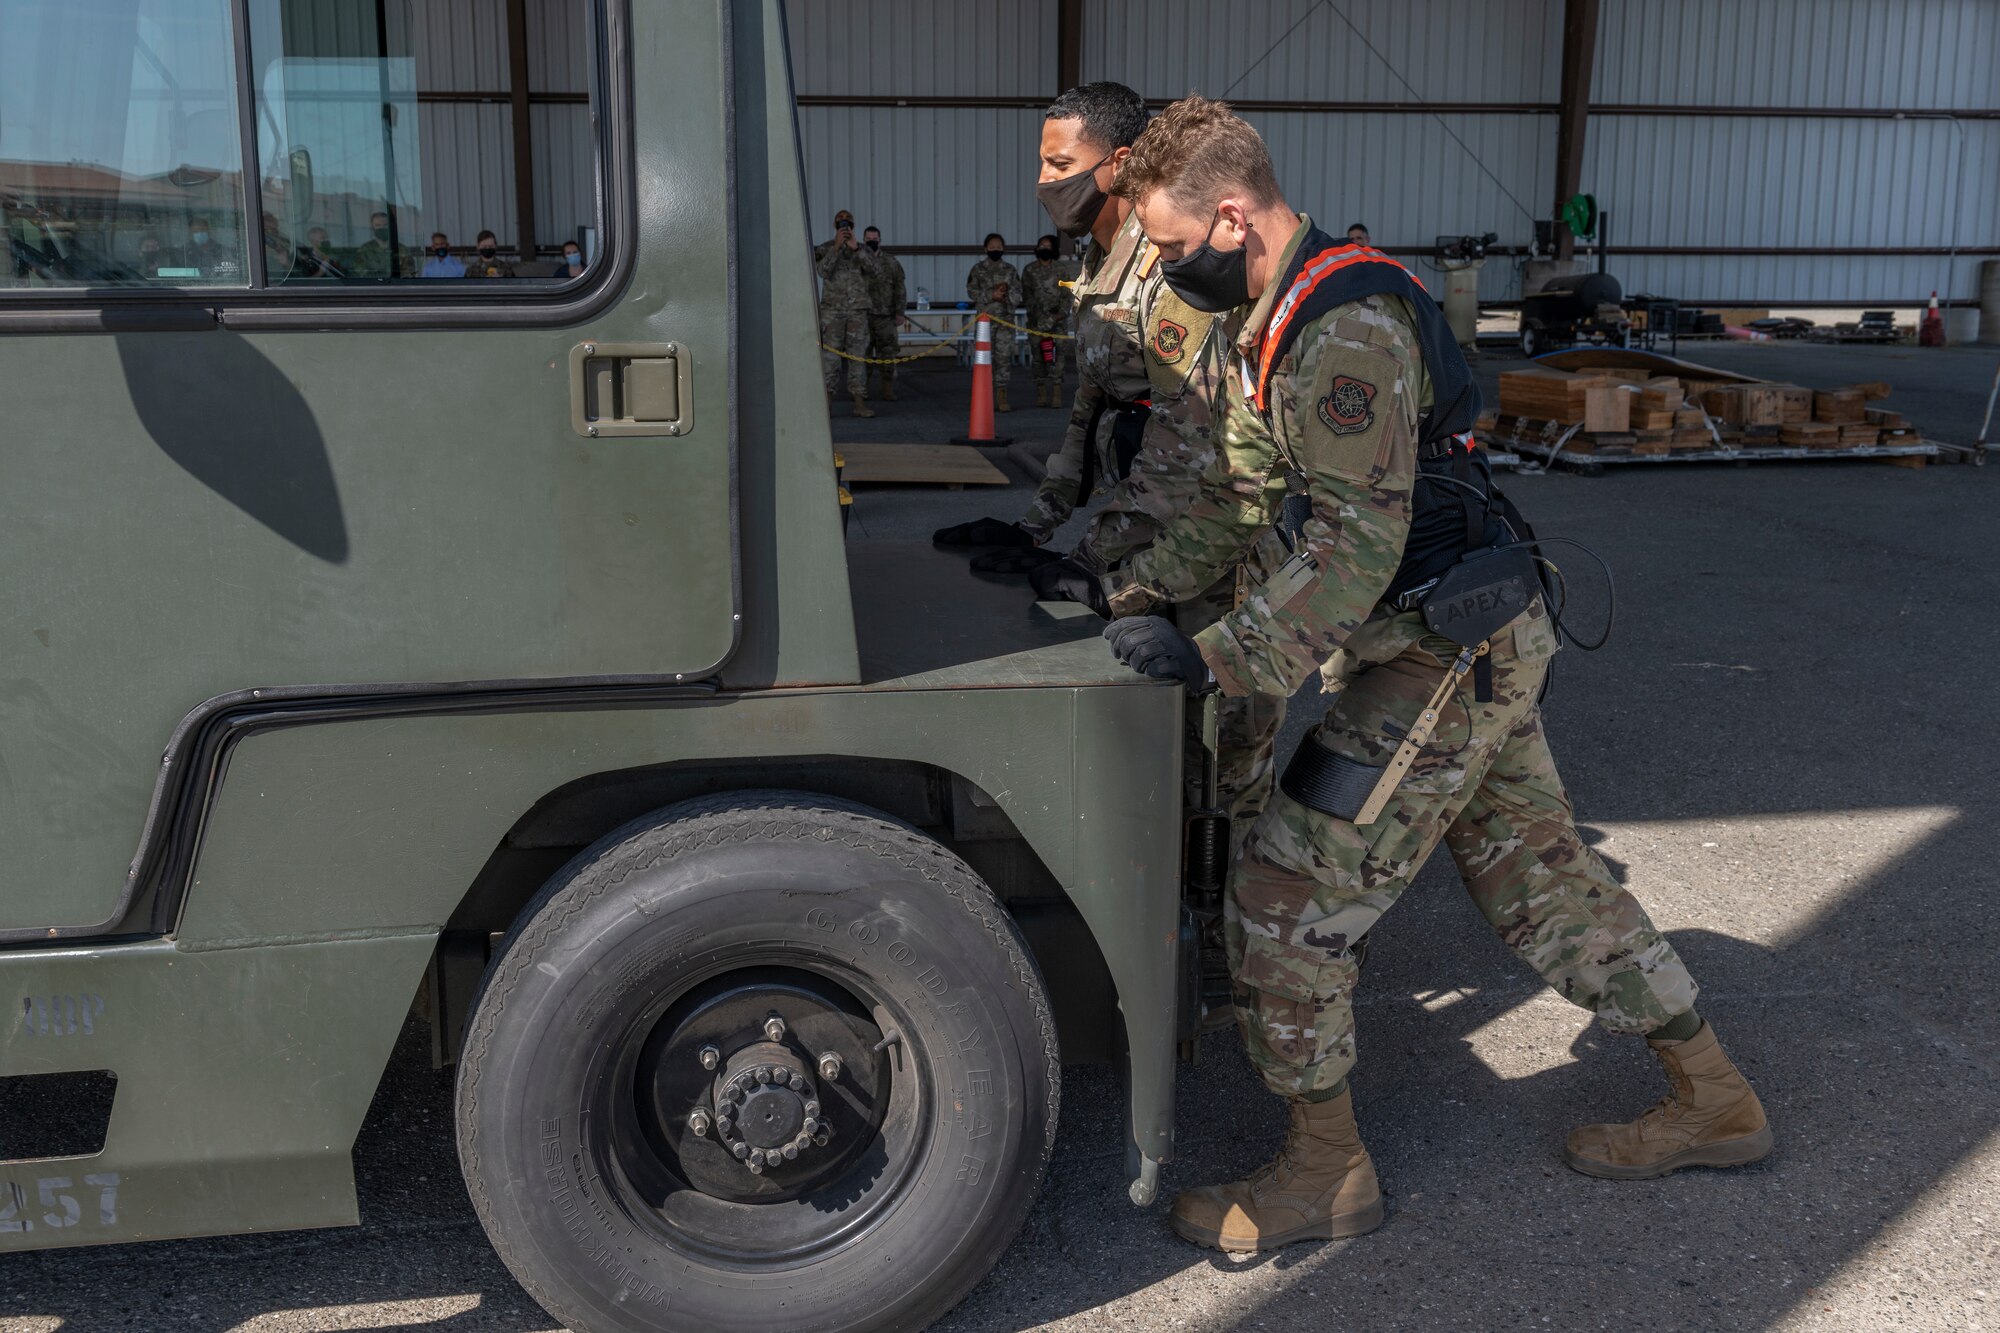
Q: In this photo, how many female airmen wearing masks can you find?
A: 2